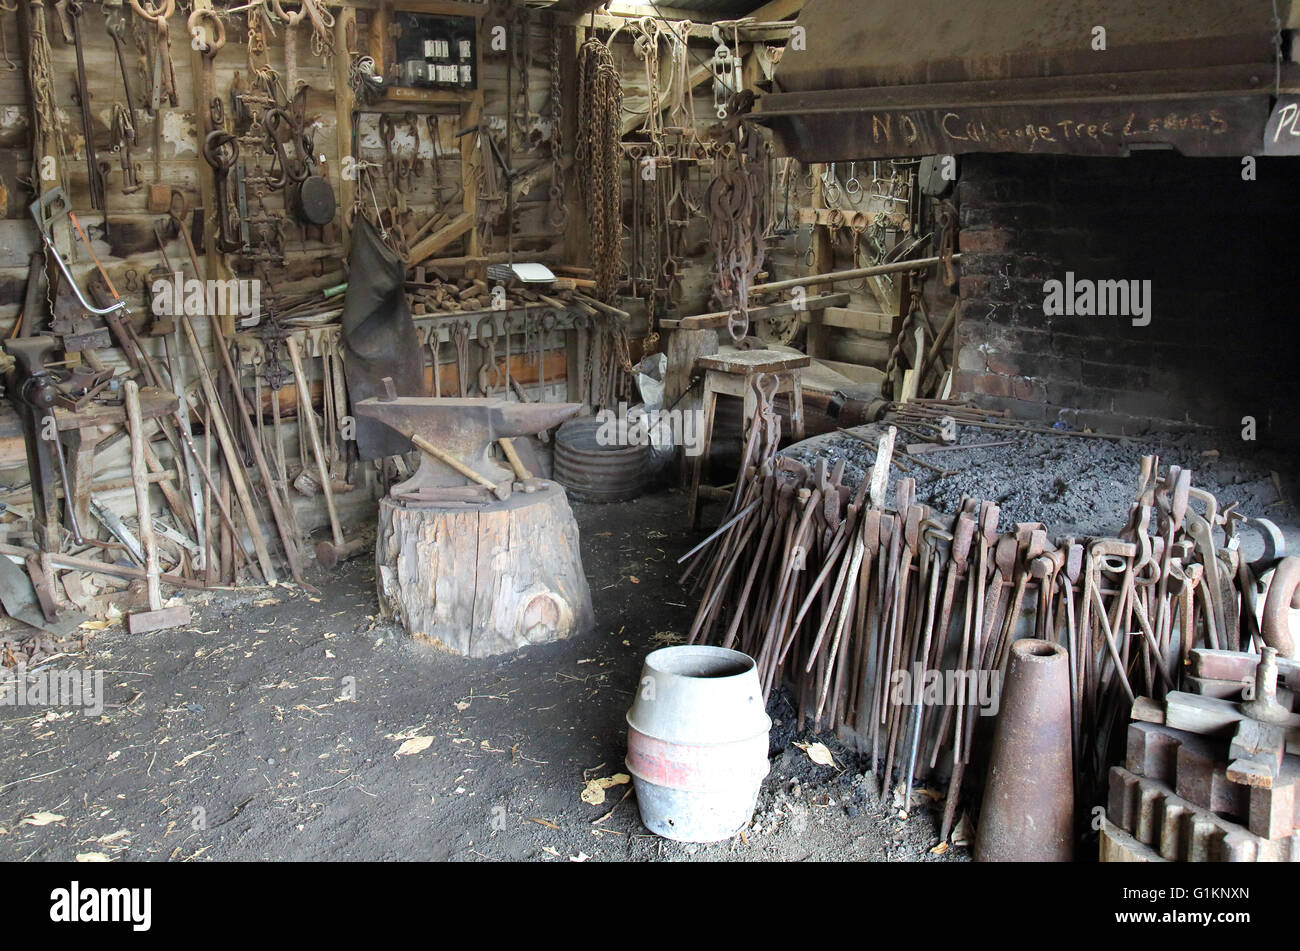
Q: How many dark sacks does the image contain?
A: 1